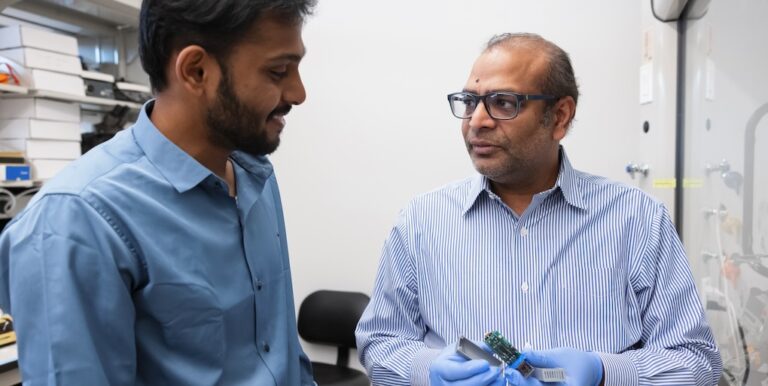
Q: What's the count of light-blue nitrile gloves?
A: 2